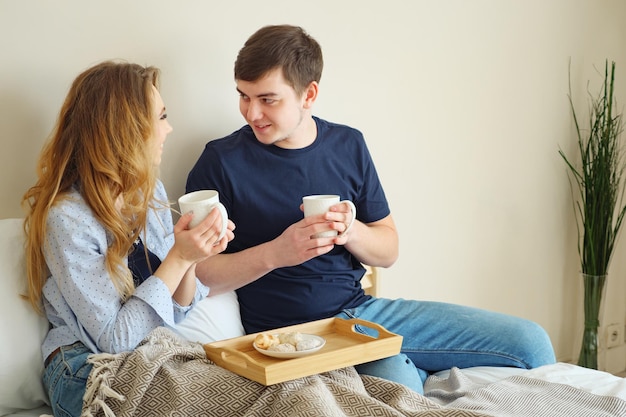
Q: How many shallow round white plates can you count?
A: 1